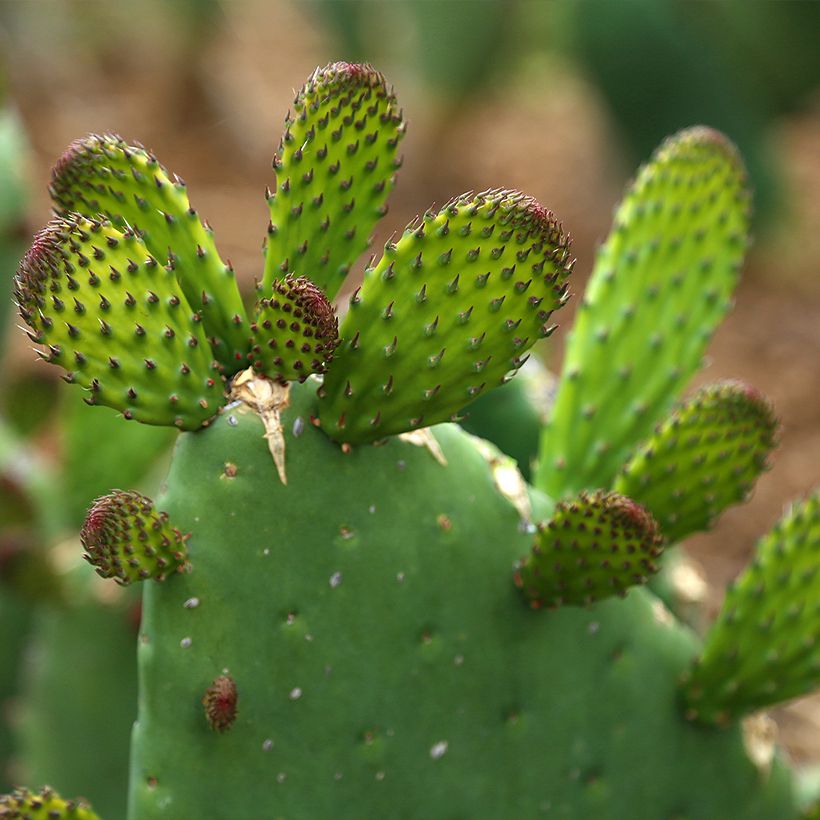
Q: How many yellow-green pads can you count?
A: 11